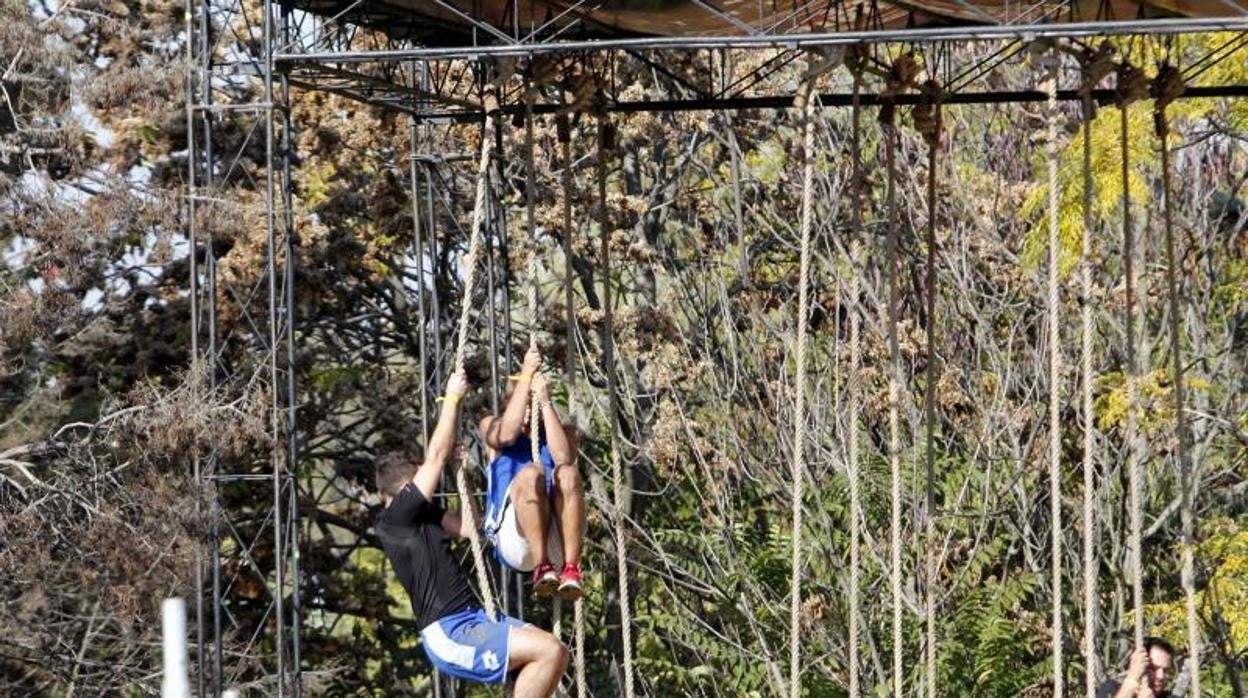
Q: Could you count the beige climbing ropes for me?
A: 12